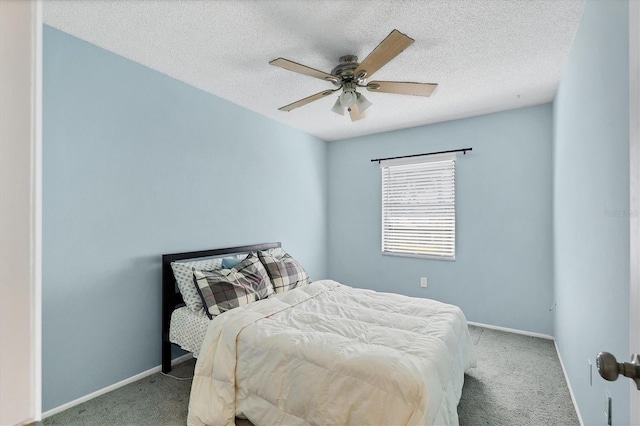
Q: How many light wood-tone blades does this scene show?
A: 5